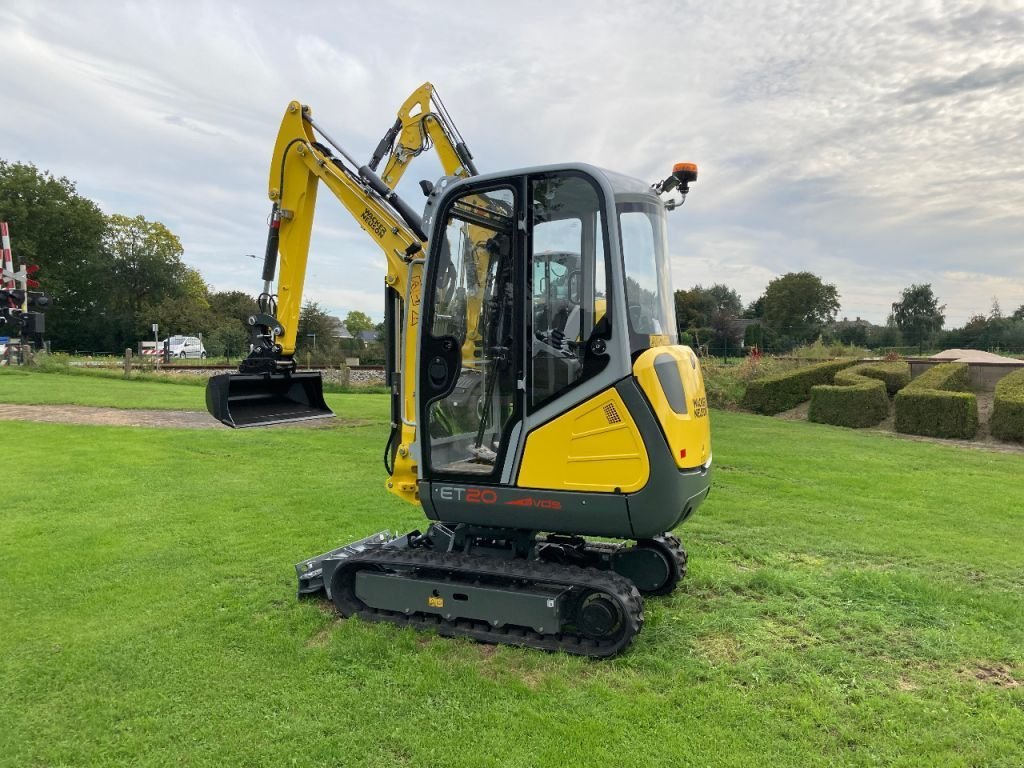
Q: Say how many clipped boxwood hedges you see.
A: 4